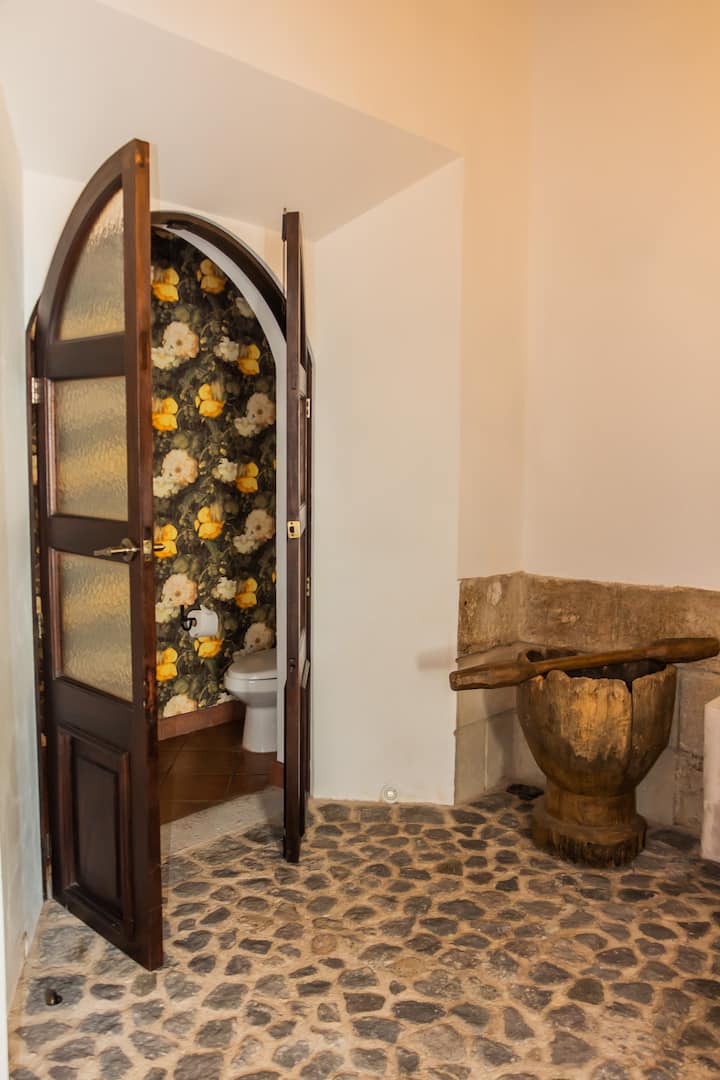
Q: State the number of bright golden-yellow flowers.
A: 11